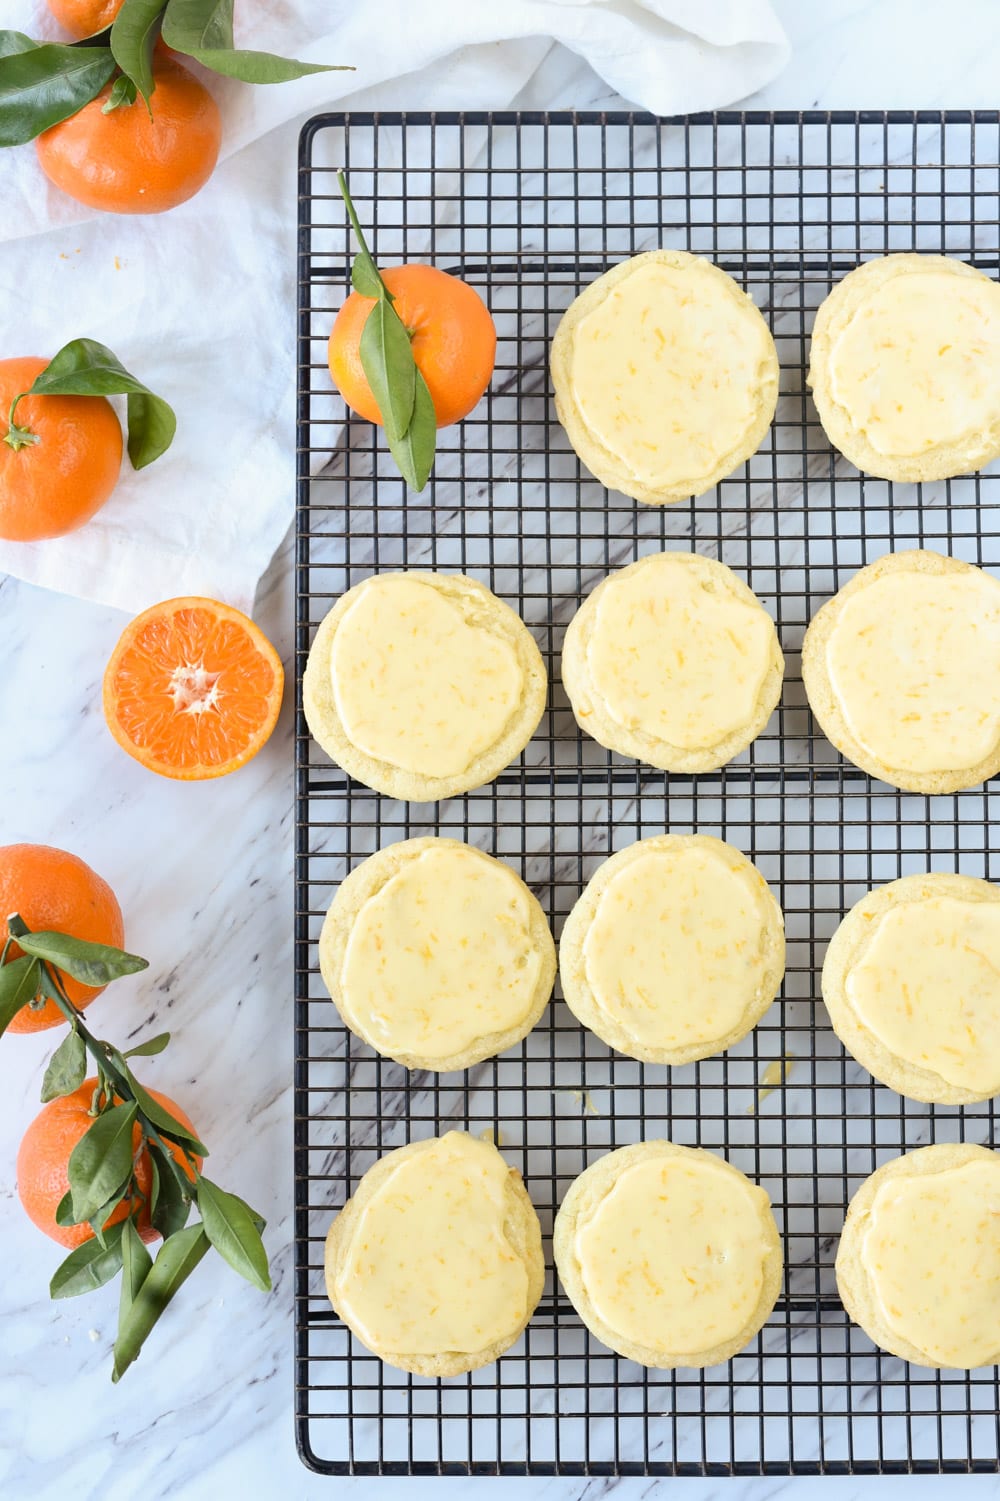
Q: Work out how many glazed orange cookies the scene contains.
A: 11